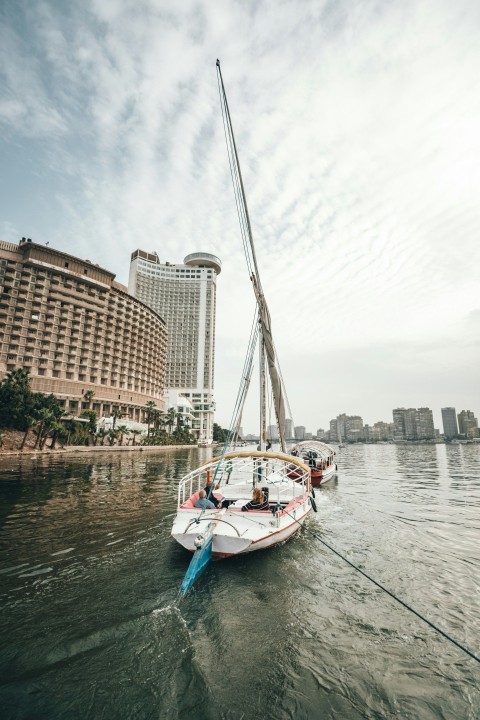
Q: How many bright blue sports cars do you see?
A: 0